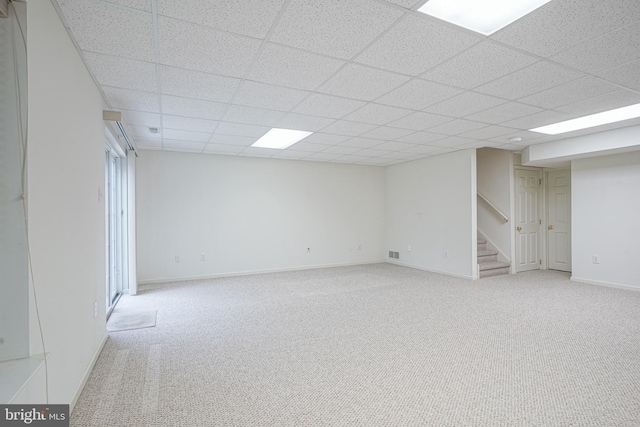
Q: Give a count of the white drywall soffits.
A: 1